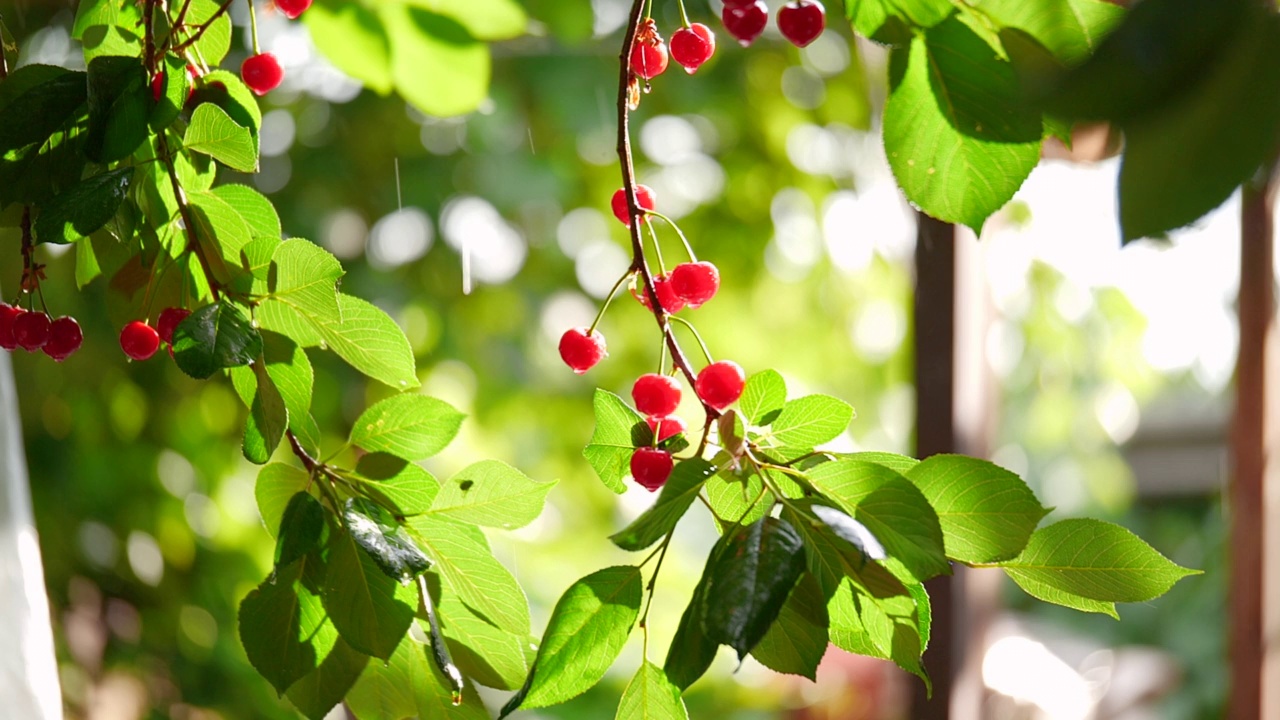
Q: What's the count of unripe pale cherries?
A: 0